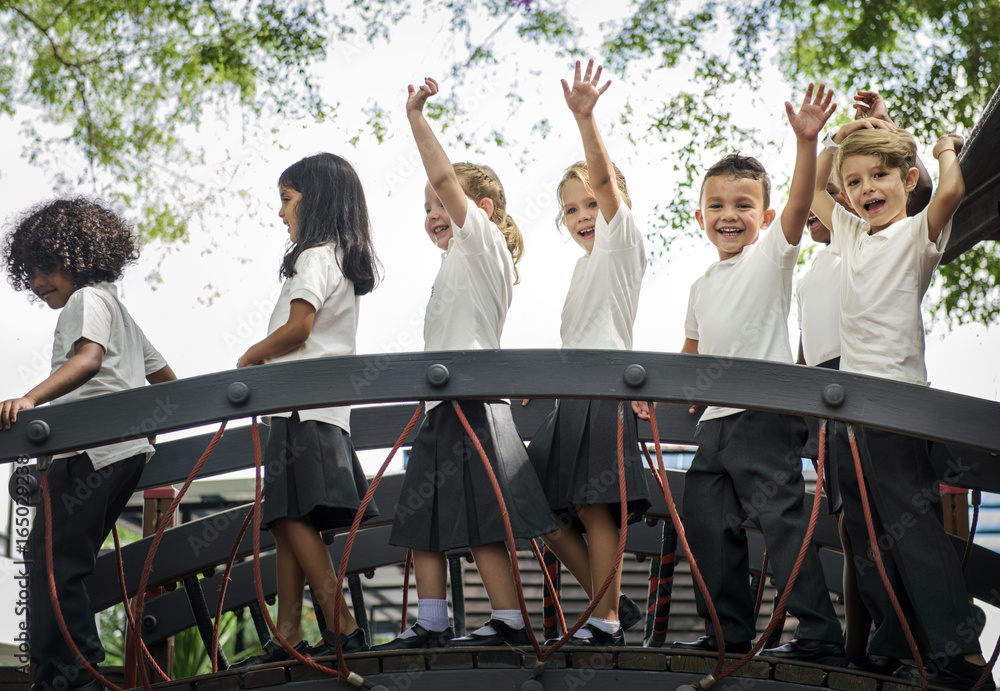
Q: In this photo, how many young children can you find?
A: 7